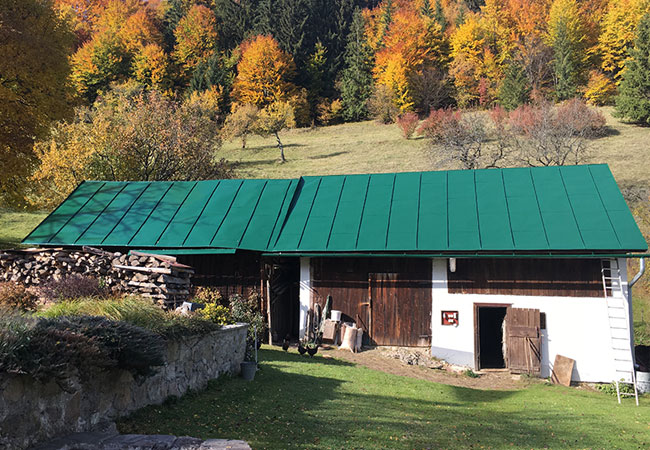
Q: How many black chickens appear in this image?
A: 3